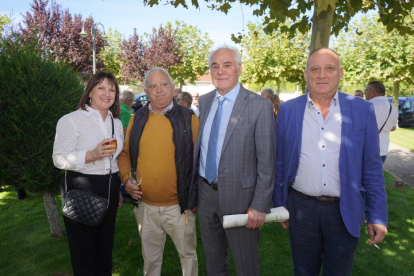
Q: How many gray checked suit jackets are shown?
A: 1